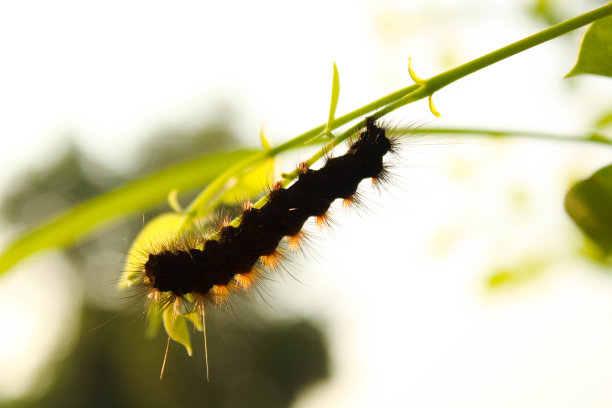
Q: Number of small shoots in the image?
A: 5